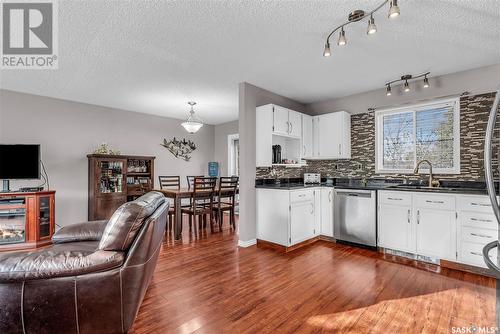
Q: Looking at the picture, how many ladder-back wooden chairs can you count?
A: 4